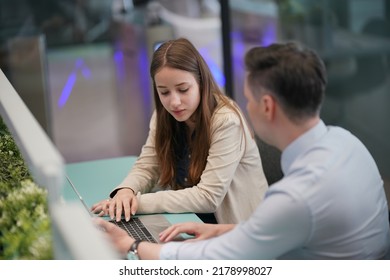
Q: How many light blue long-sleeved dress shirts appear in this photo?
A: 1